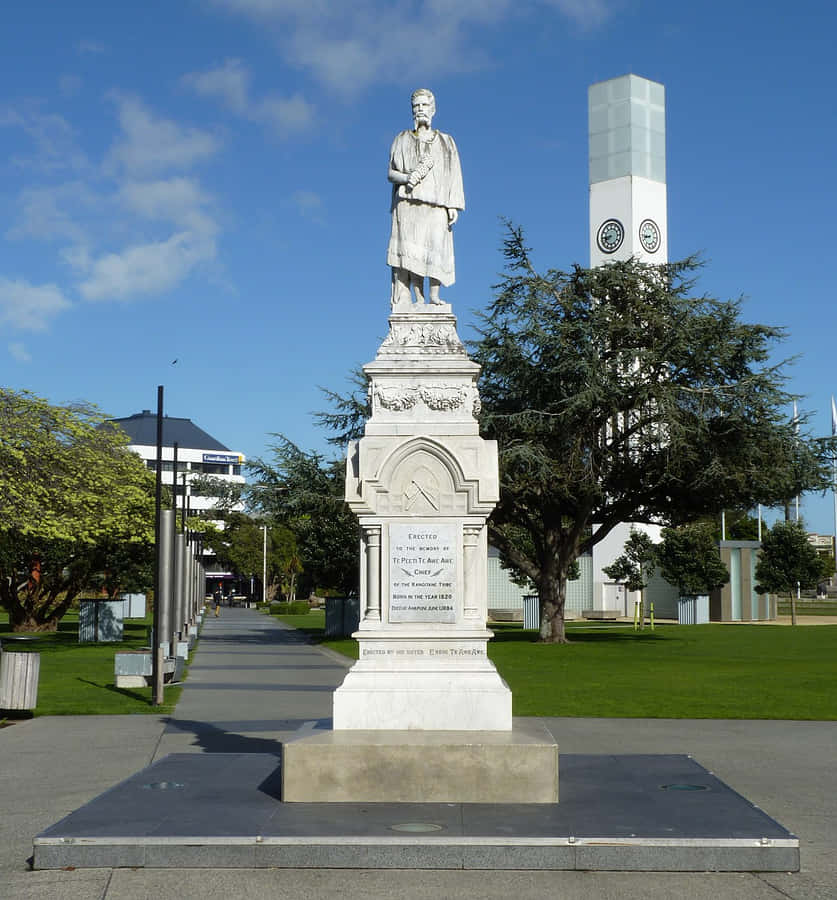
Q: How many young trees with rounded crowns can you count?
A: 3